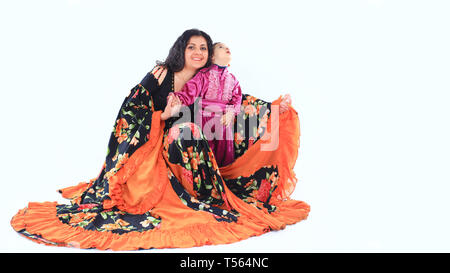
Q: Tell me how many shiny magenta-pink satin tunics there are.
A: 1